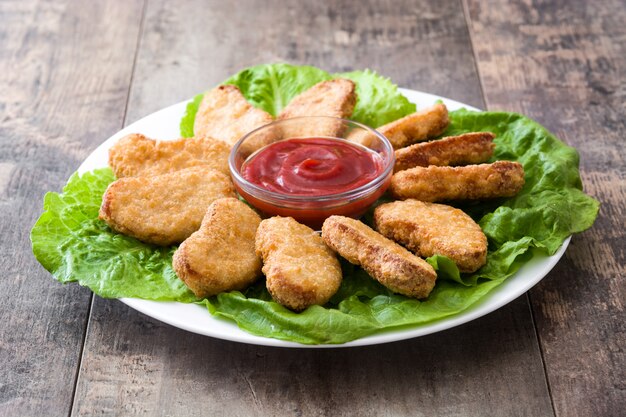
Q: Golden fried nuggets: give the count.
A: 11